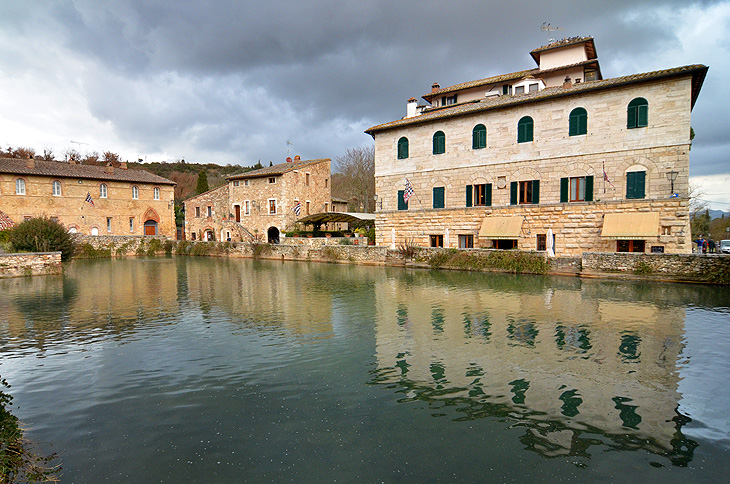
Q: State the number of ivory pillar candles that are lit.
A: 0